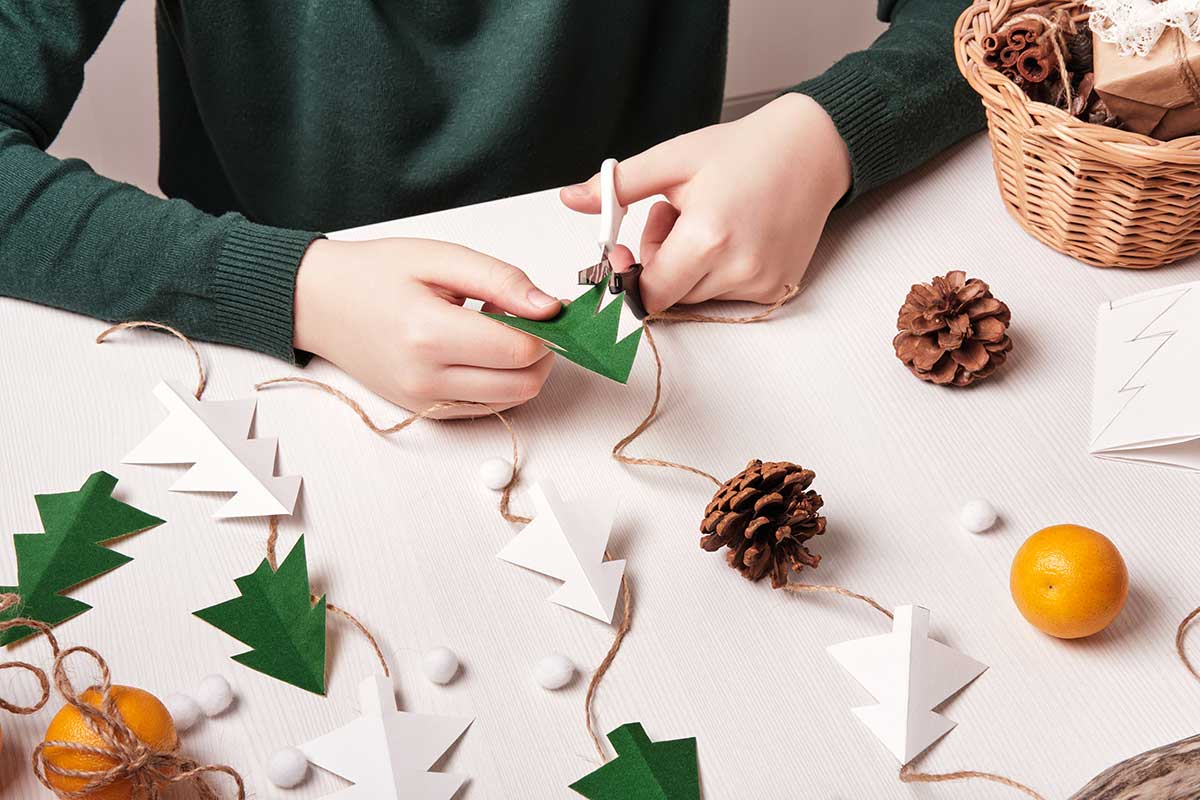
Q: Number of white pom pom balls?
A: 7